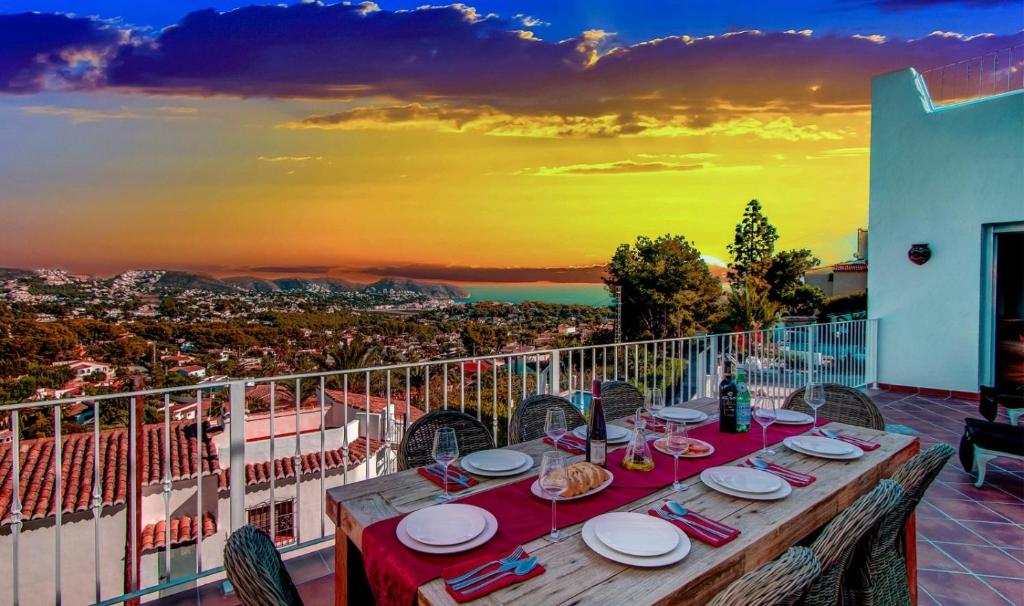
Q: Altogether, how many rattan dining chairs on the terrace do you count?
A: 8